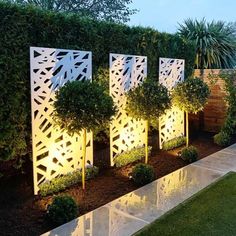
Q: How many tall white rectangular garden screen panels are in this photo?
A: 3